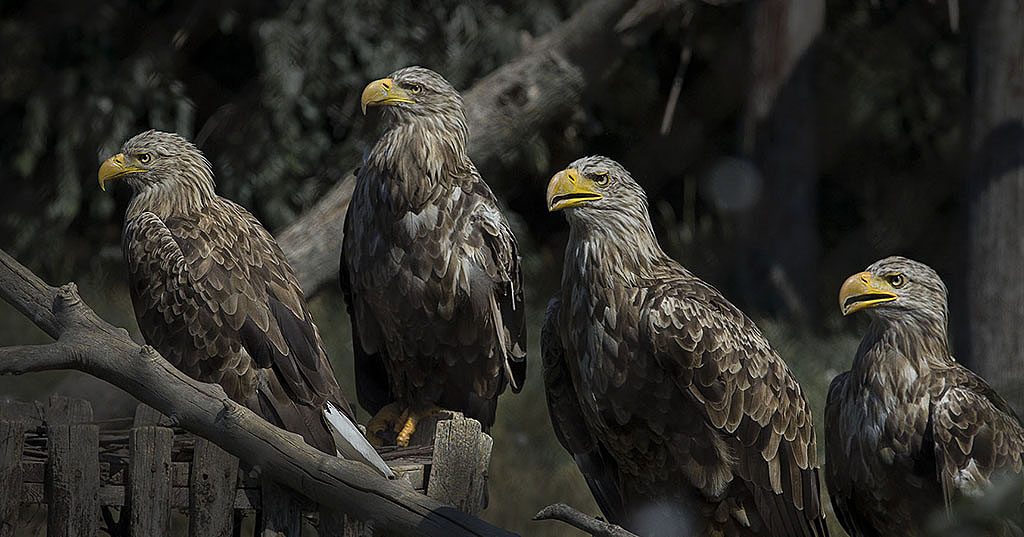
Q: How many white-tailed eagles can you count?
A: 4